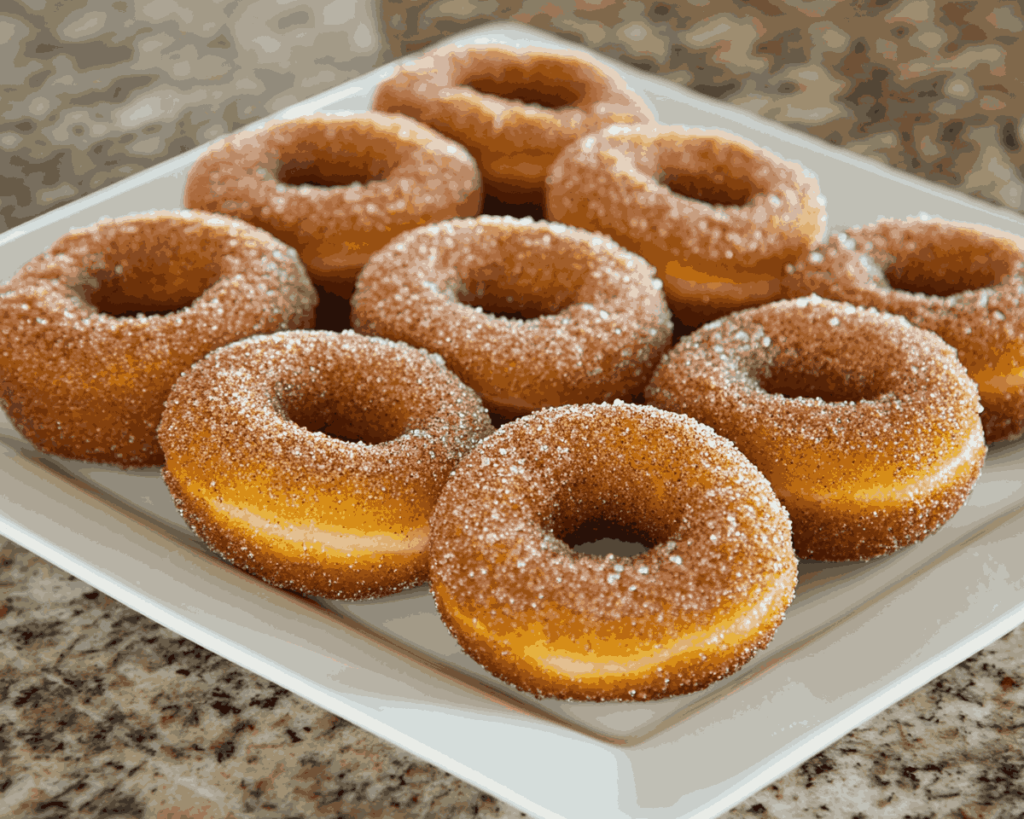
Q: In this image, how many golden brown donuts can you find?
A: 9